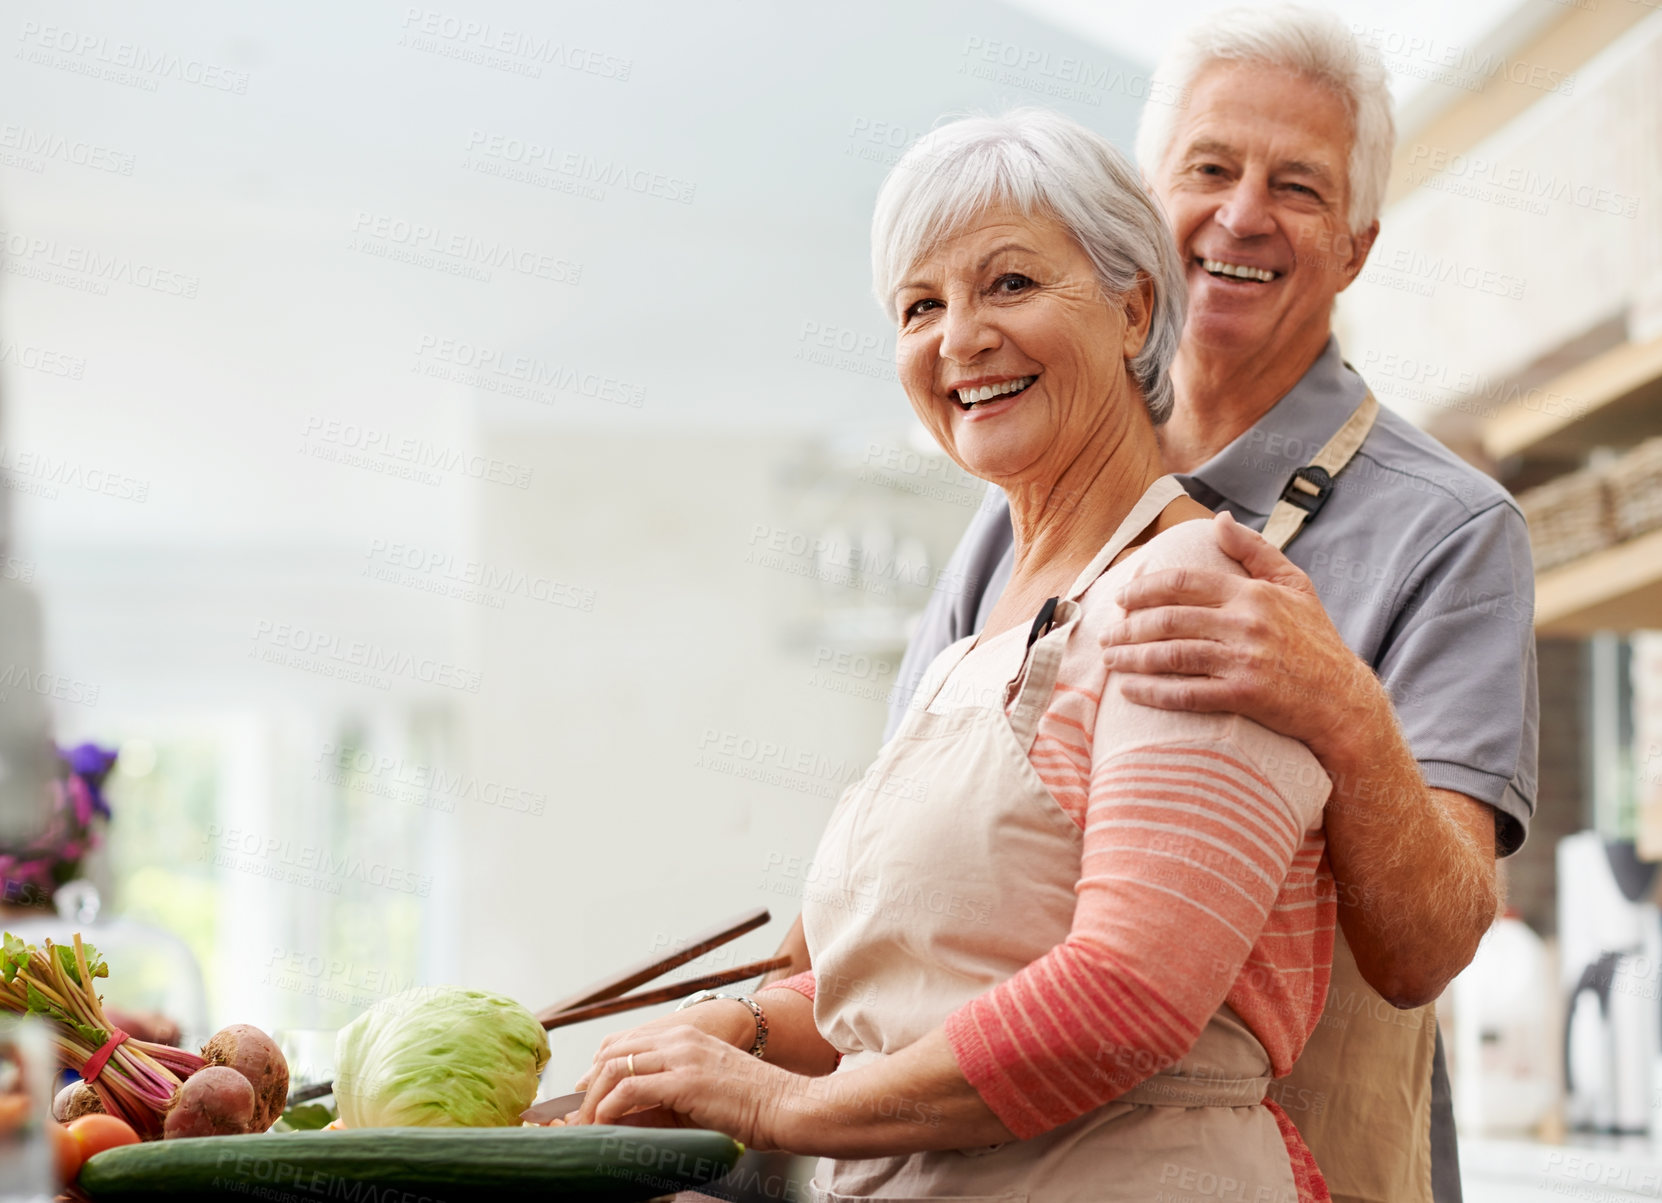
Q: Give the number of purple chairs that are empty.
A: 0